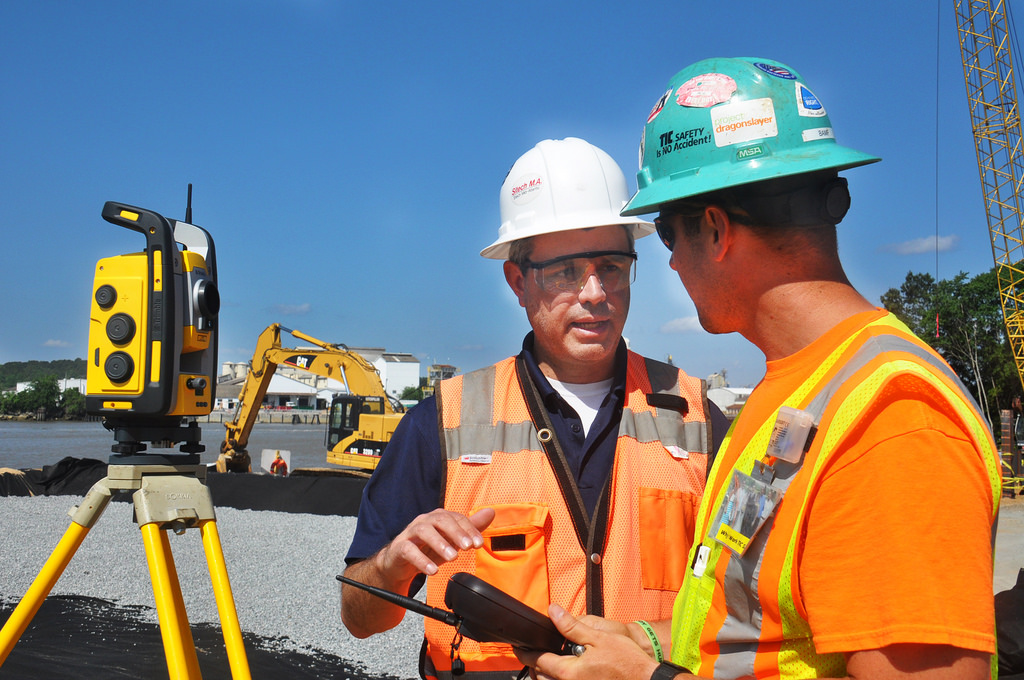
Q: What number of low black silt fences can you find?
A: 1